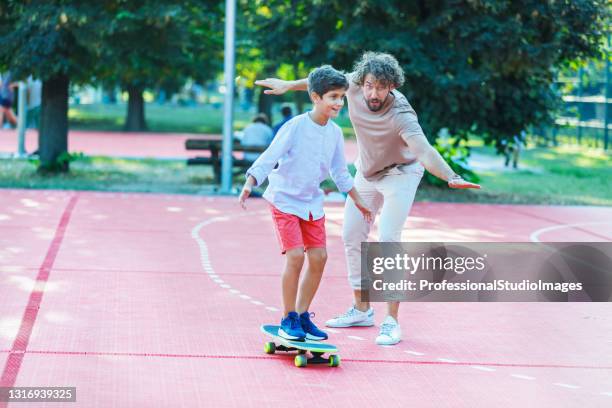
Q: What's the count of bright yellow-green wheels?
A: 3